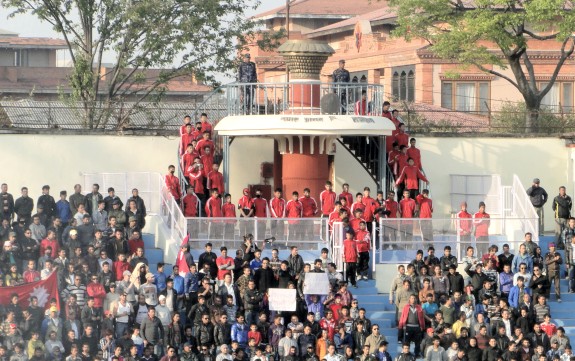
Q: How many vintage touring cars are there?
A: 0